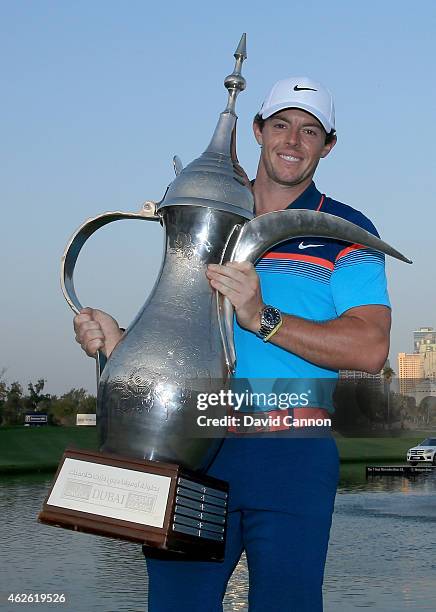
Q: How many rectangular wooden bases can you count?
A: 1